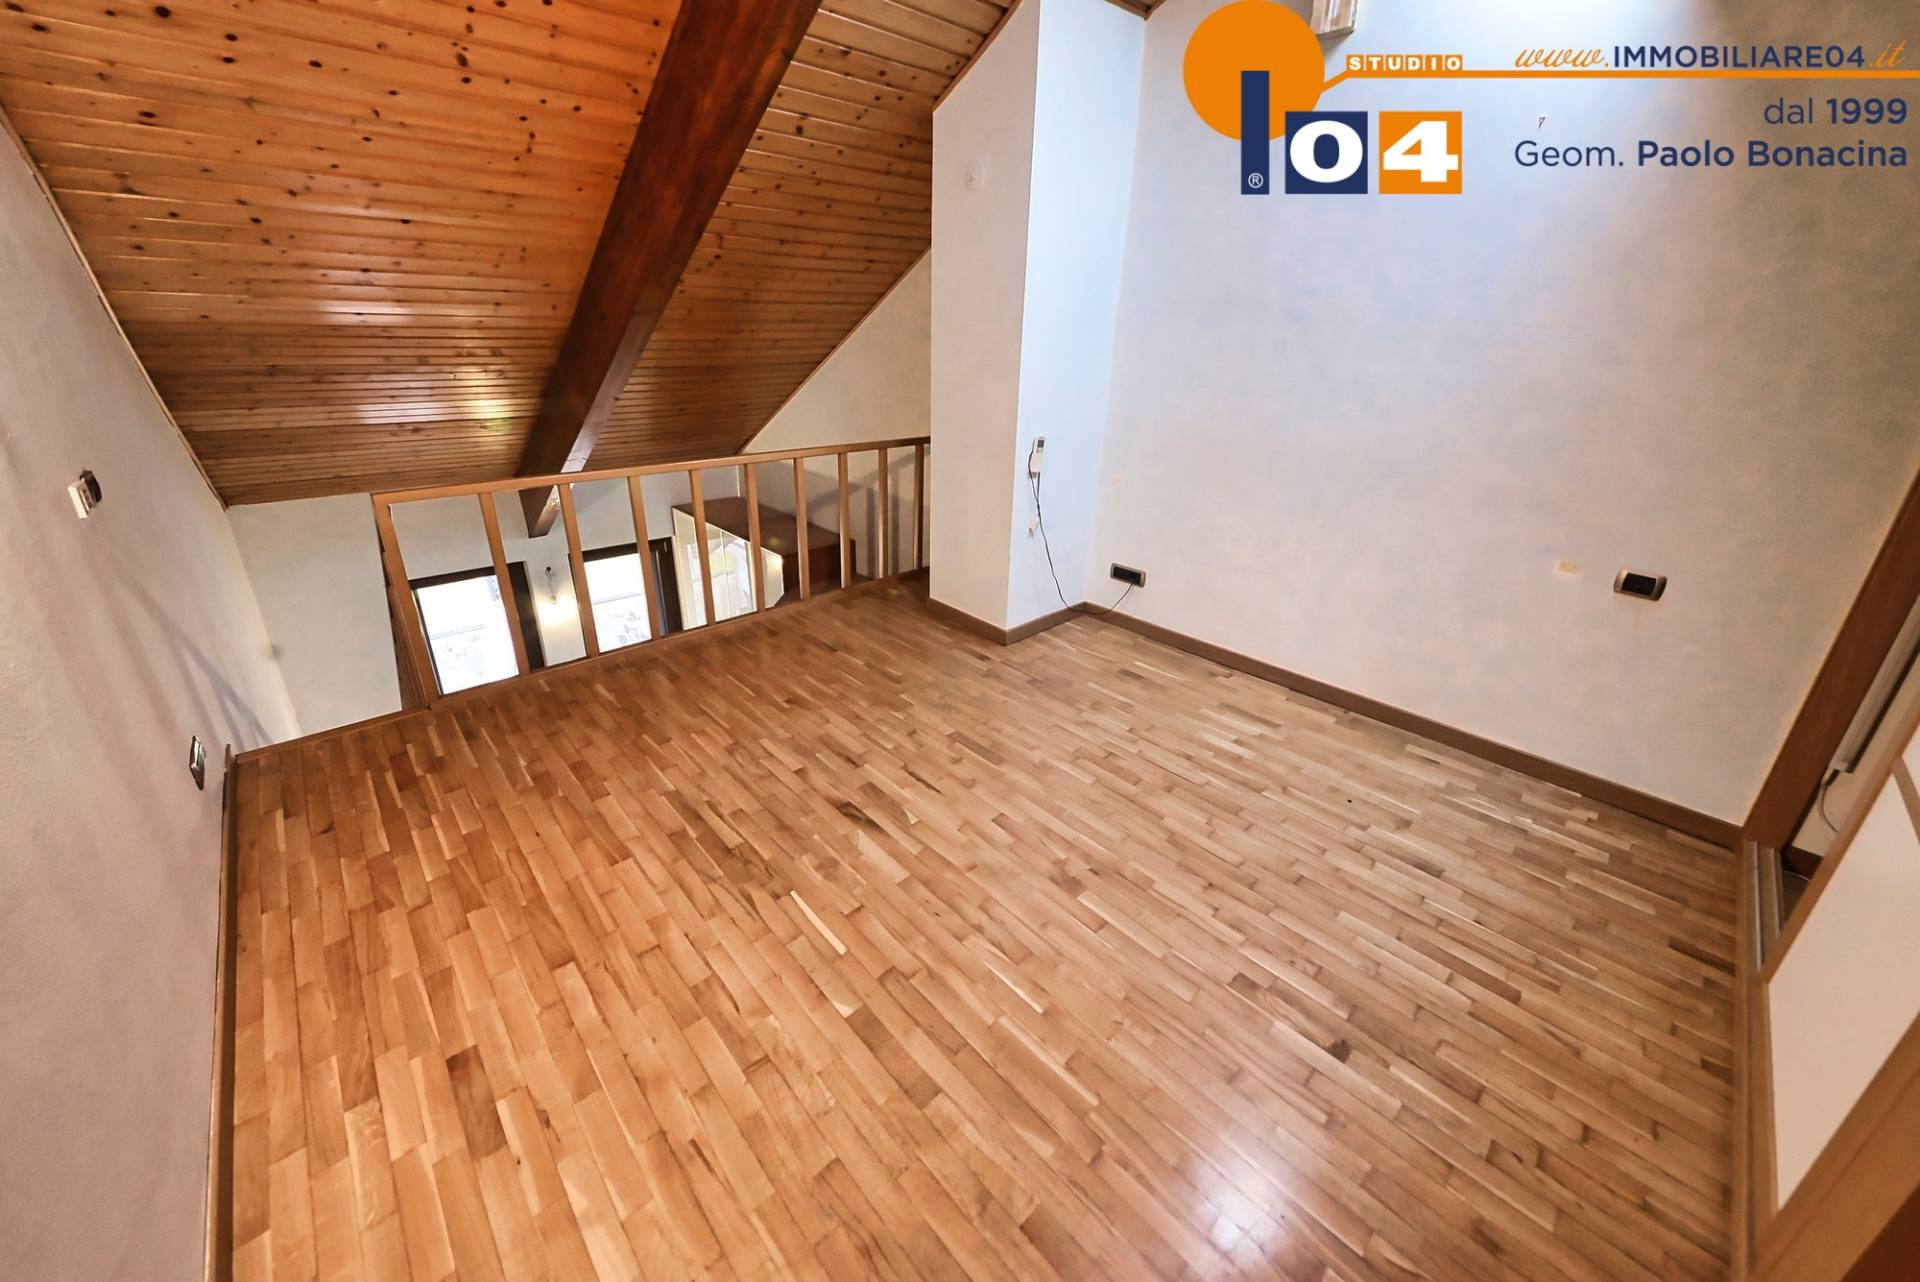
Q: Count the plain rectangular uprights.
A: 10